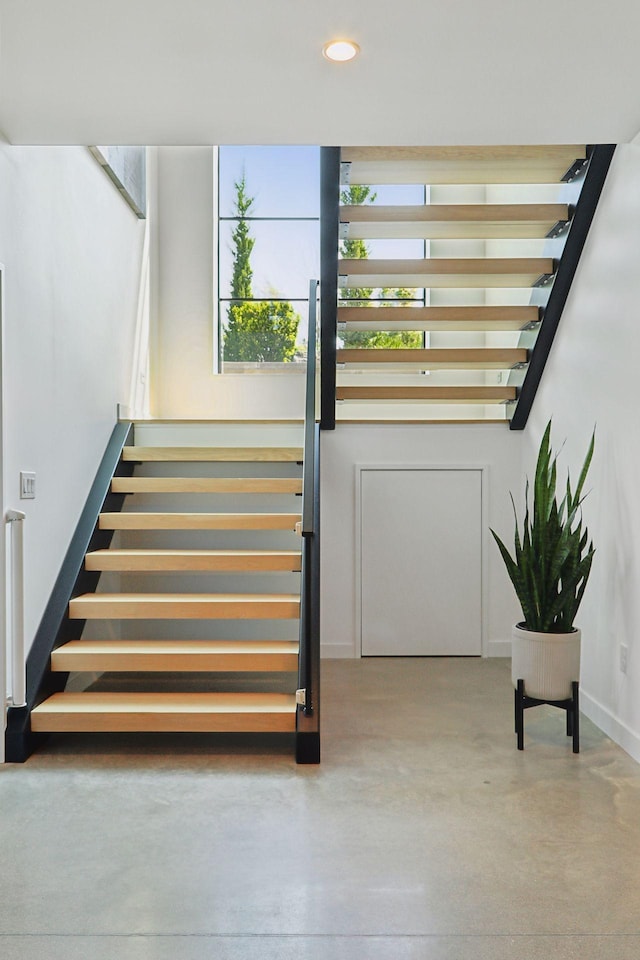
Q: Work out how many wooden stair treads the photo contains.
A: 13